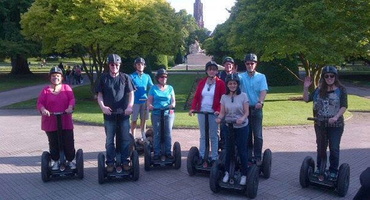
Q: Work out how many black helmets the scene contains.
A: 9